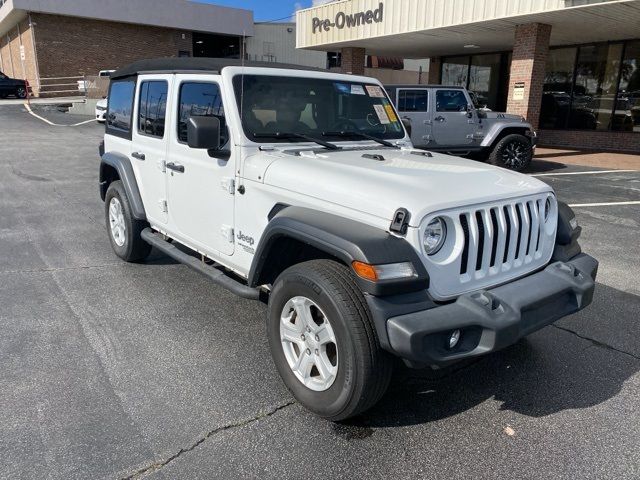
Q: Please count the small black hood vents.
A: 2